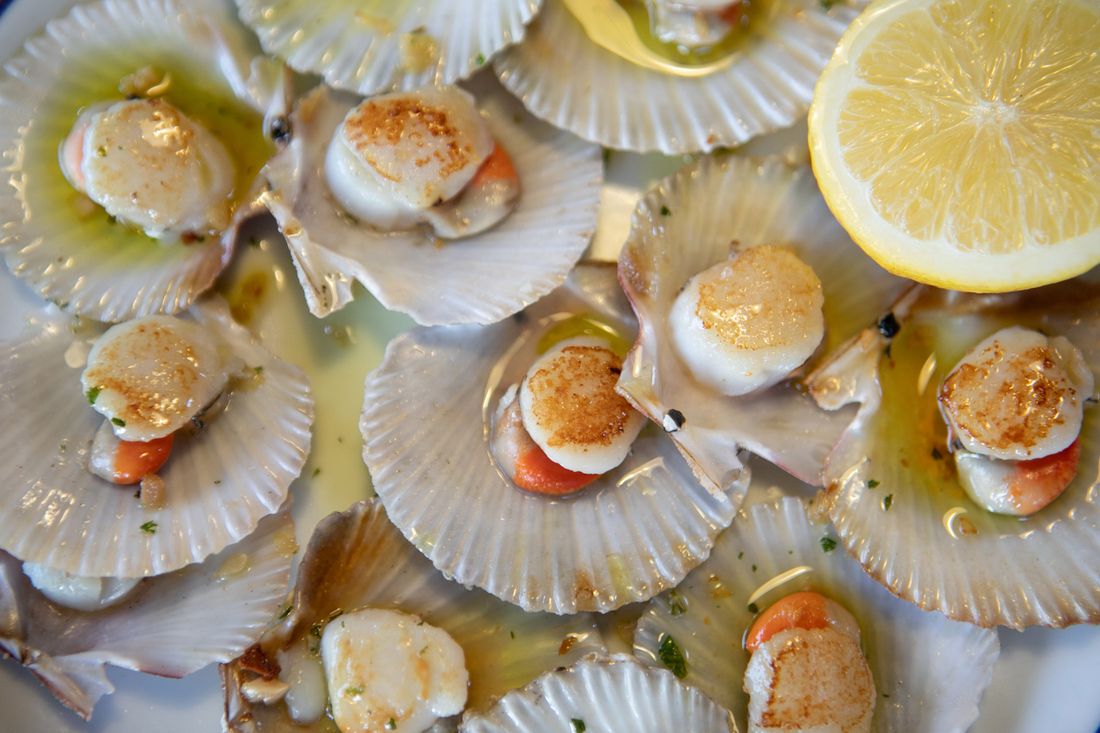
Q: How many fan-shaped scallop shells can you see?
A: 12